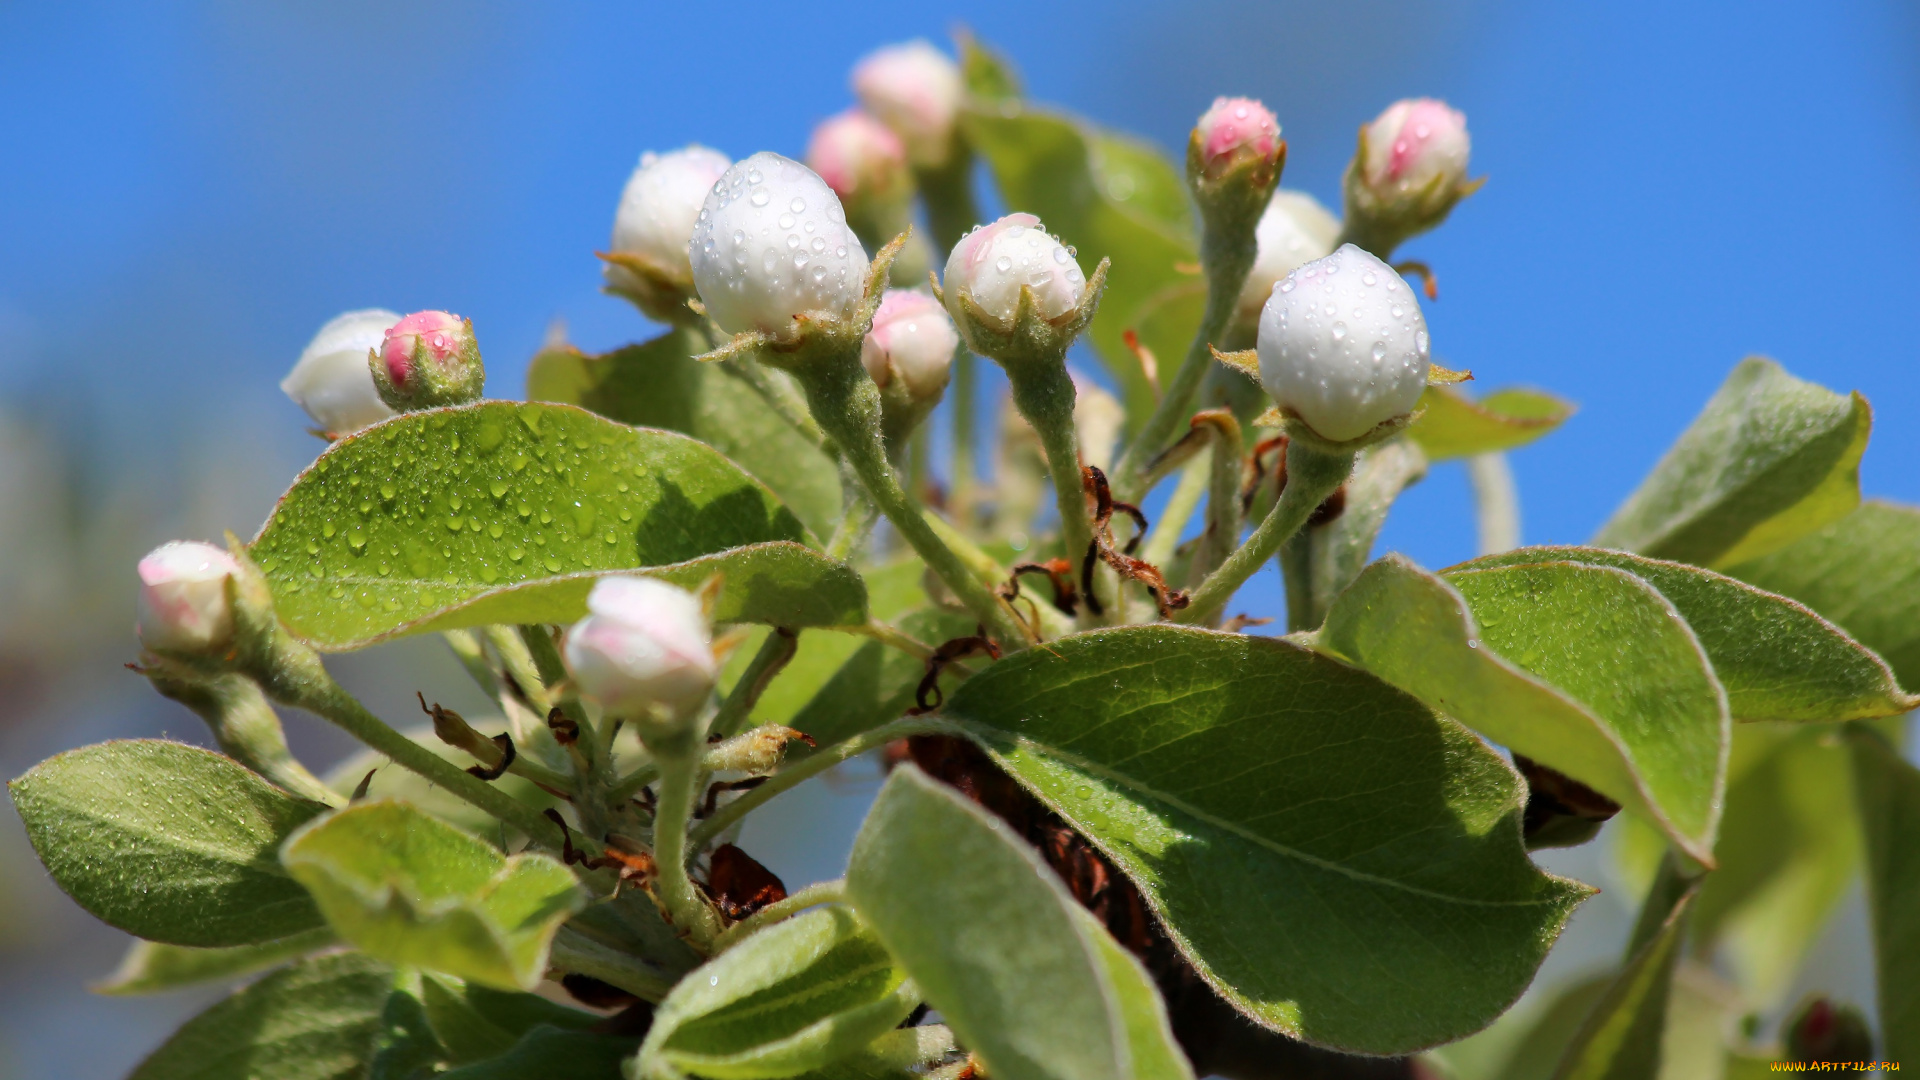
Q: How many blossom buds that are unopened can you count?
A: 14